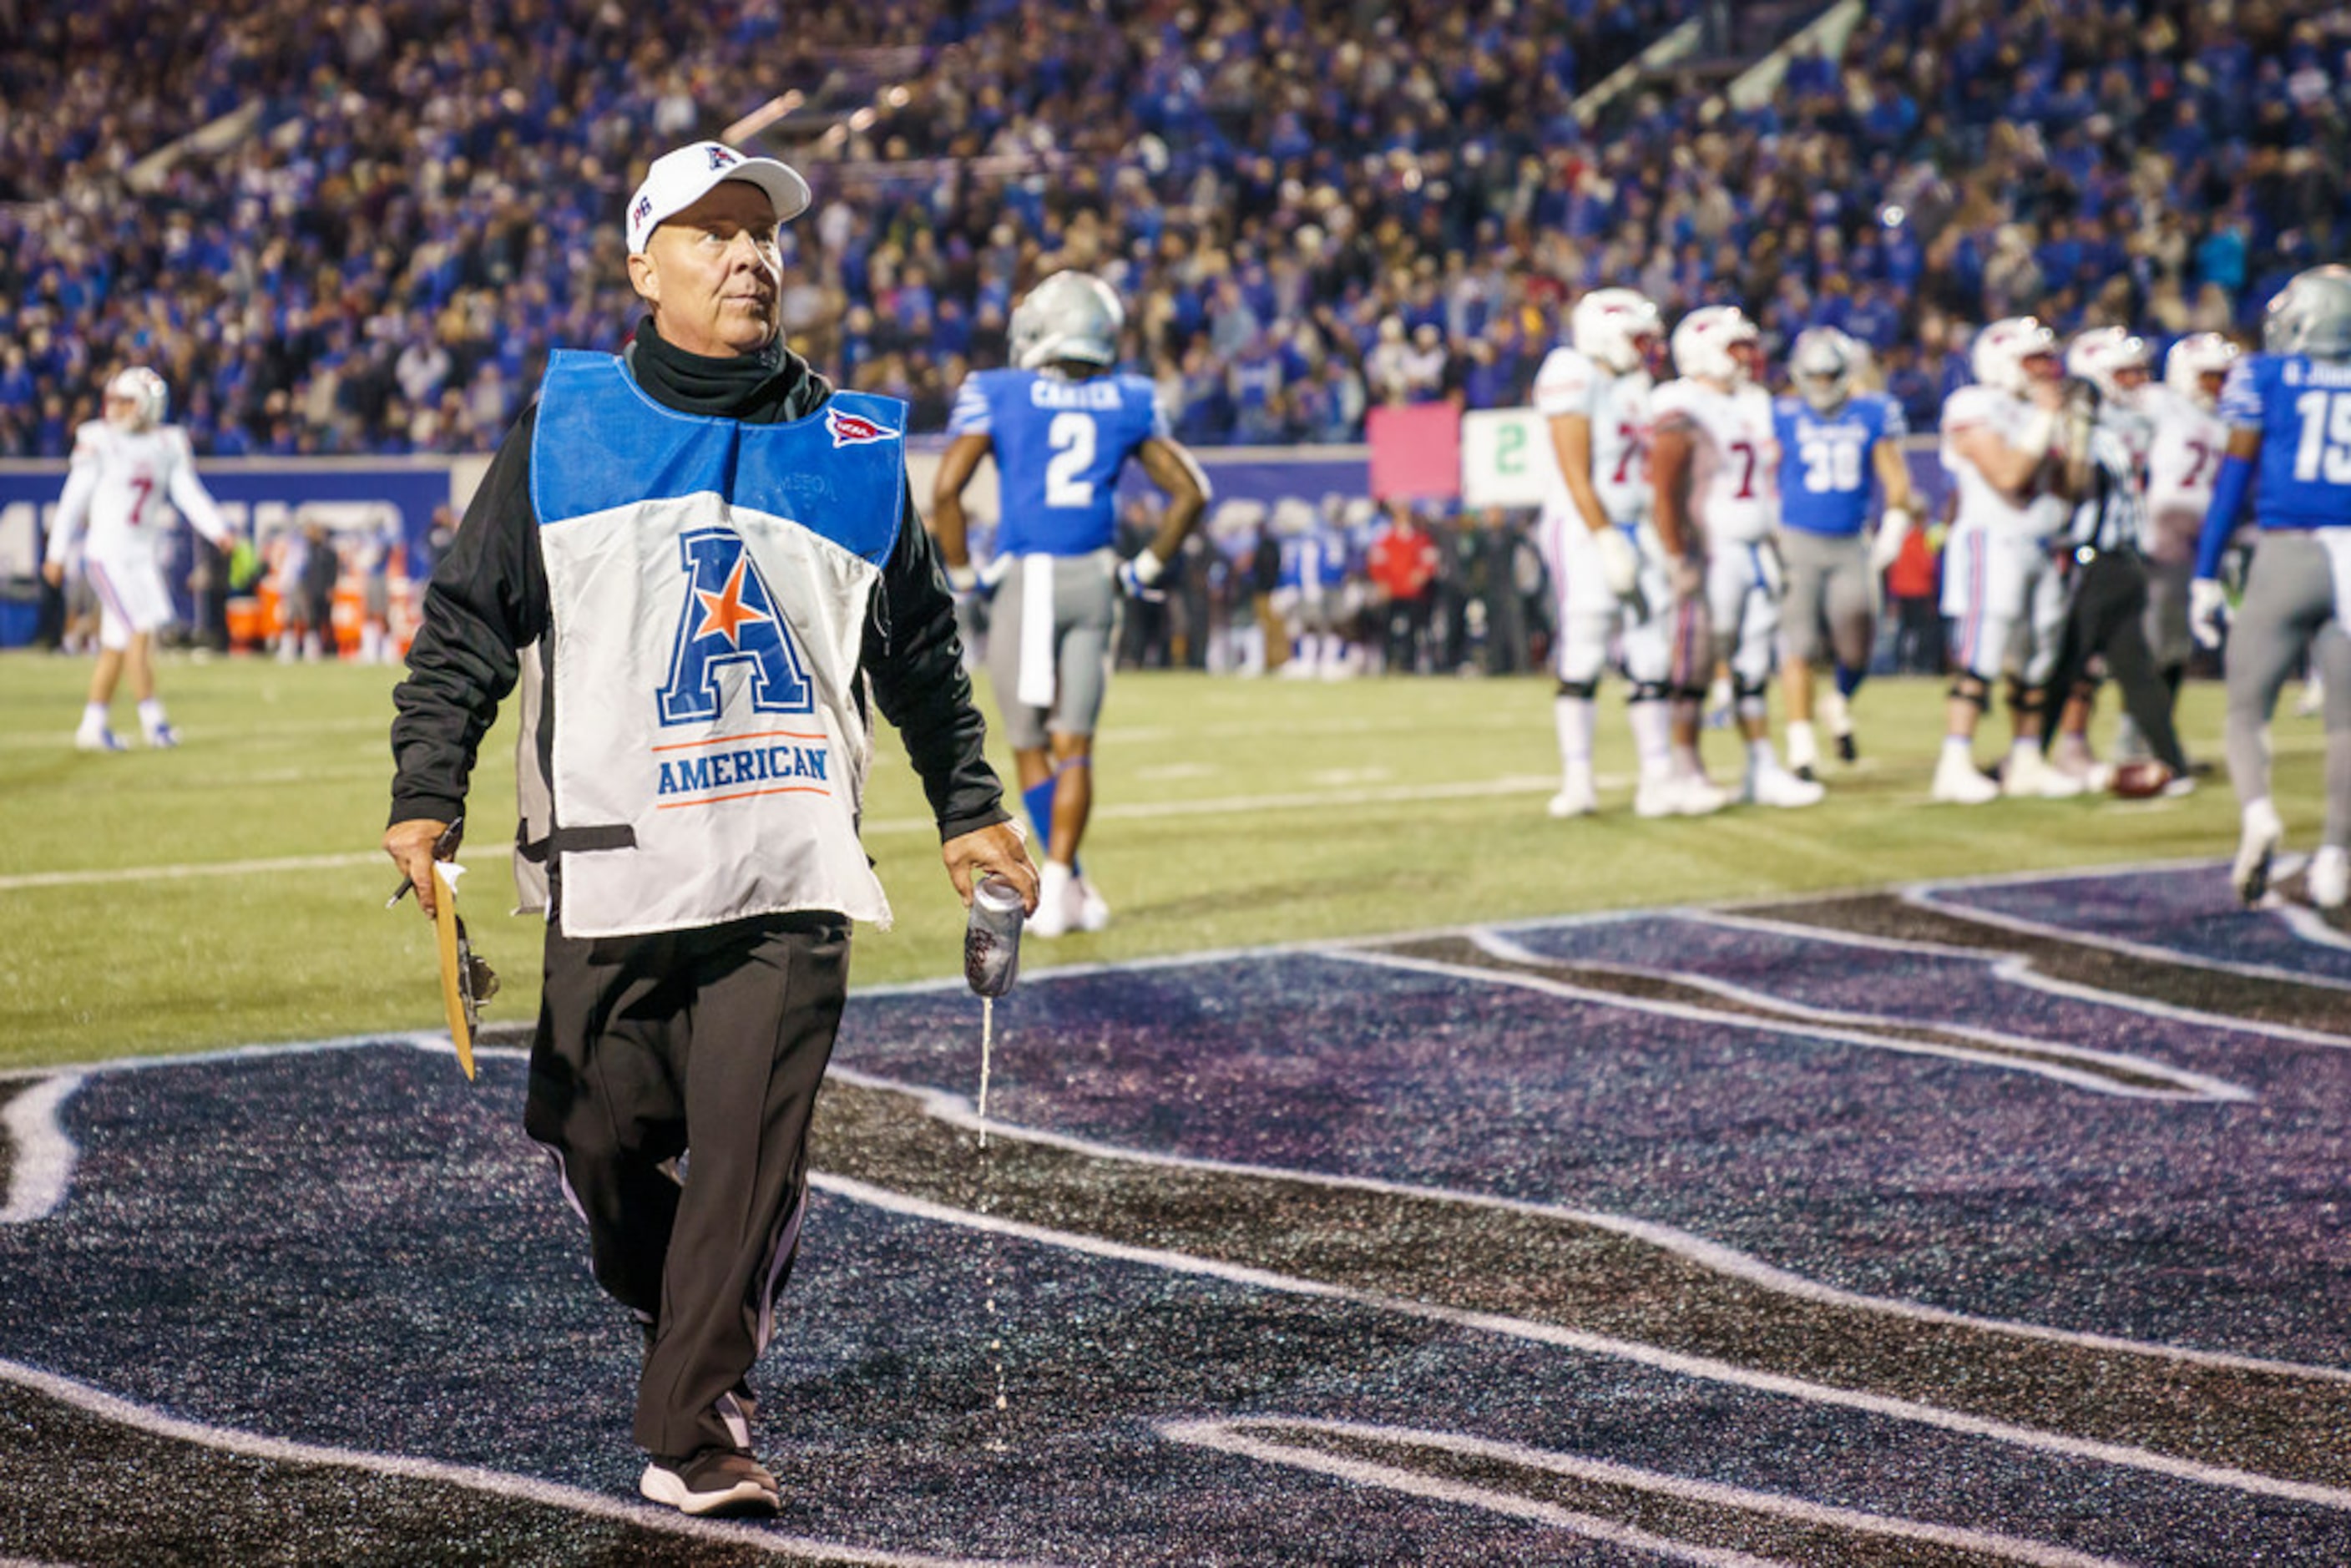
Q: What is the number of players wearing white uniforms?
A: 6